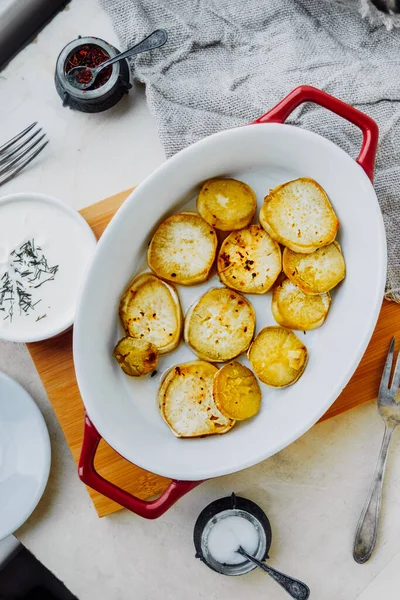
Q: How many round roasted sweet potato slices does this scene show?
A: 12